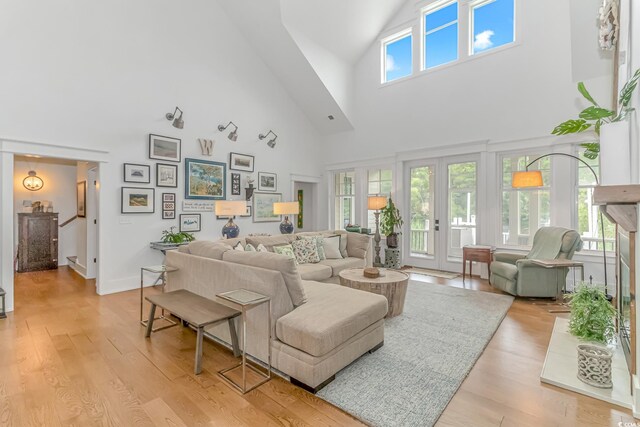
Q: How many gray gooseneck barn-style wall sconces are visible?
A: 3